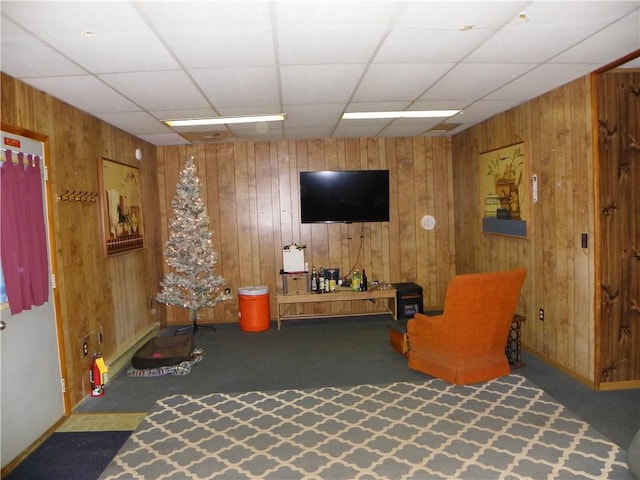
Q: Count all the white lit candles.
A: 0